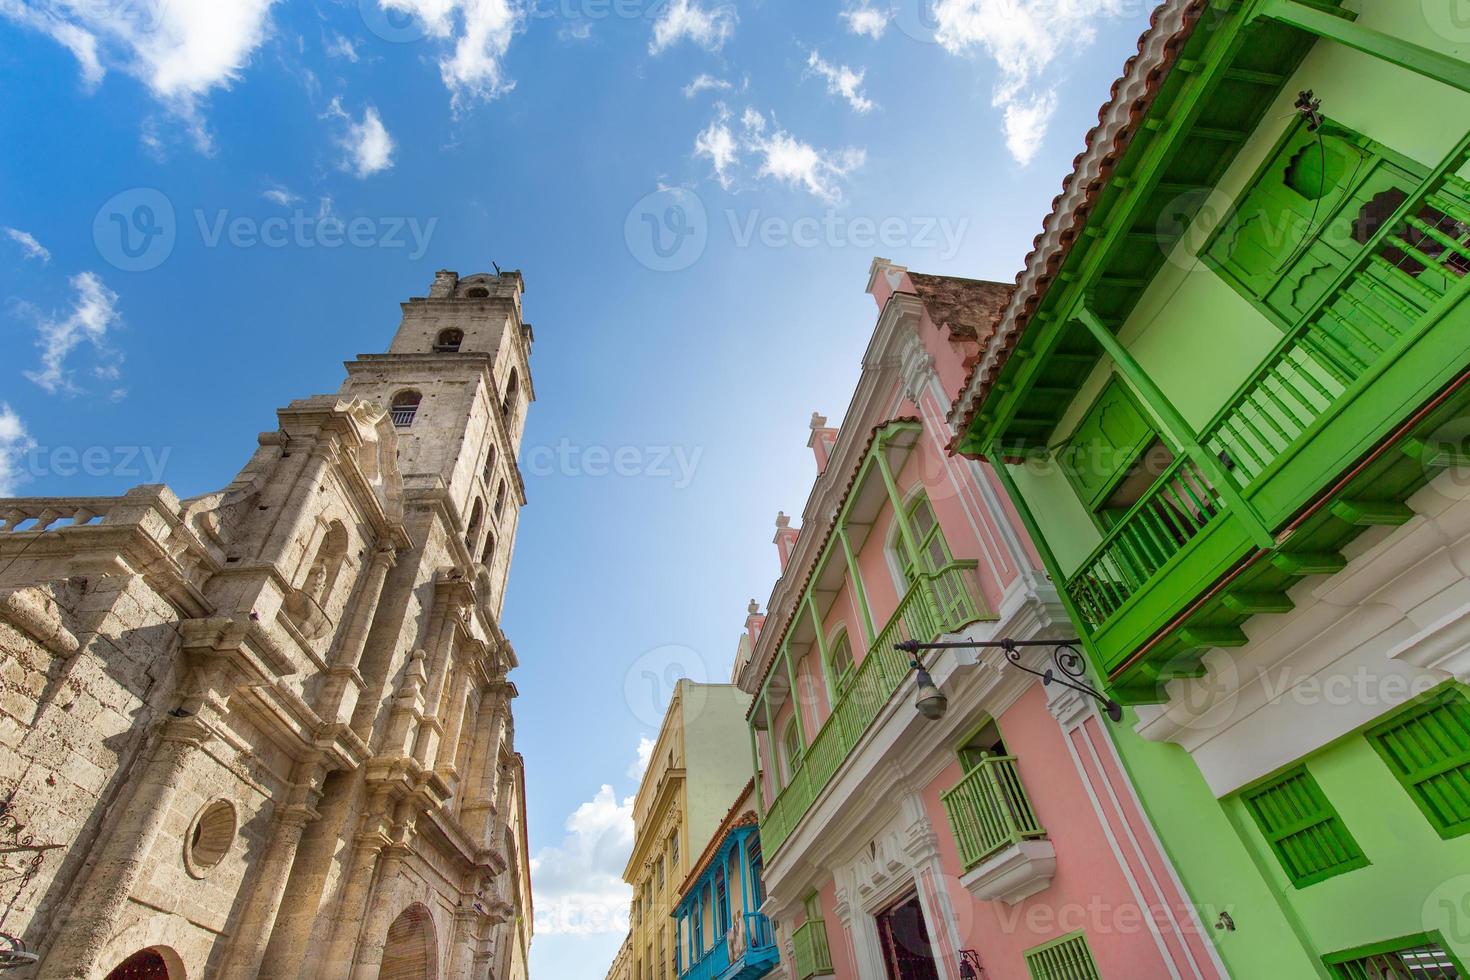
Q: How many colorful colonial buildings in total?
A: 4